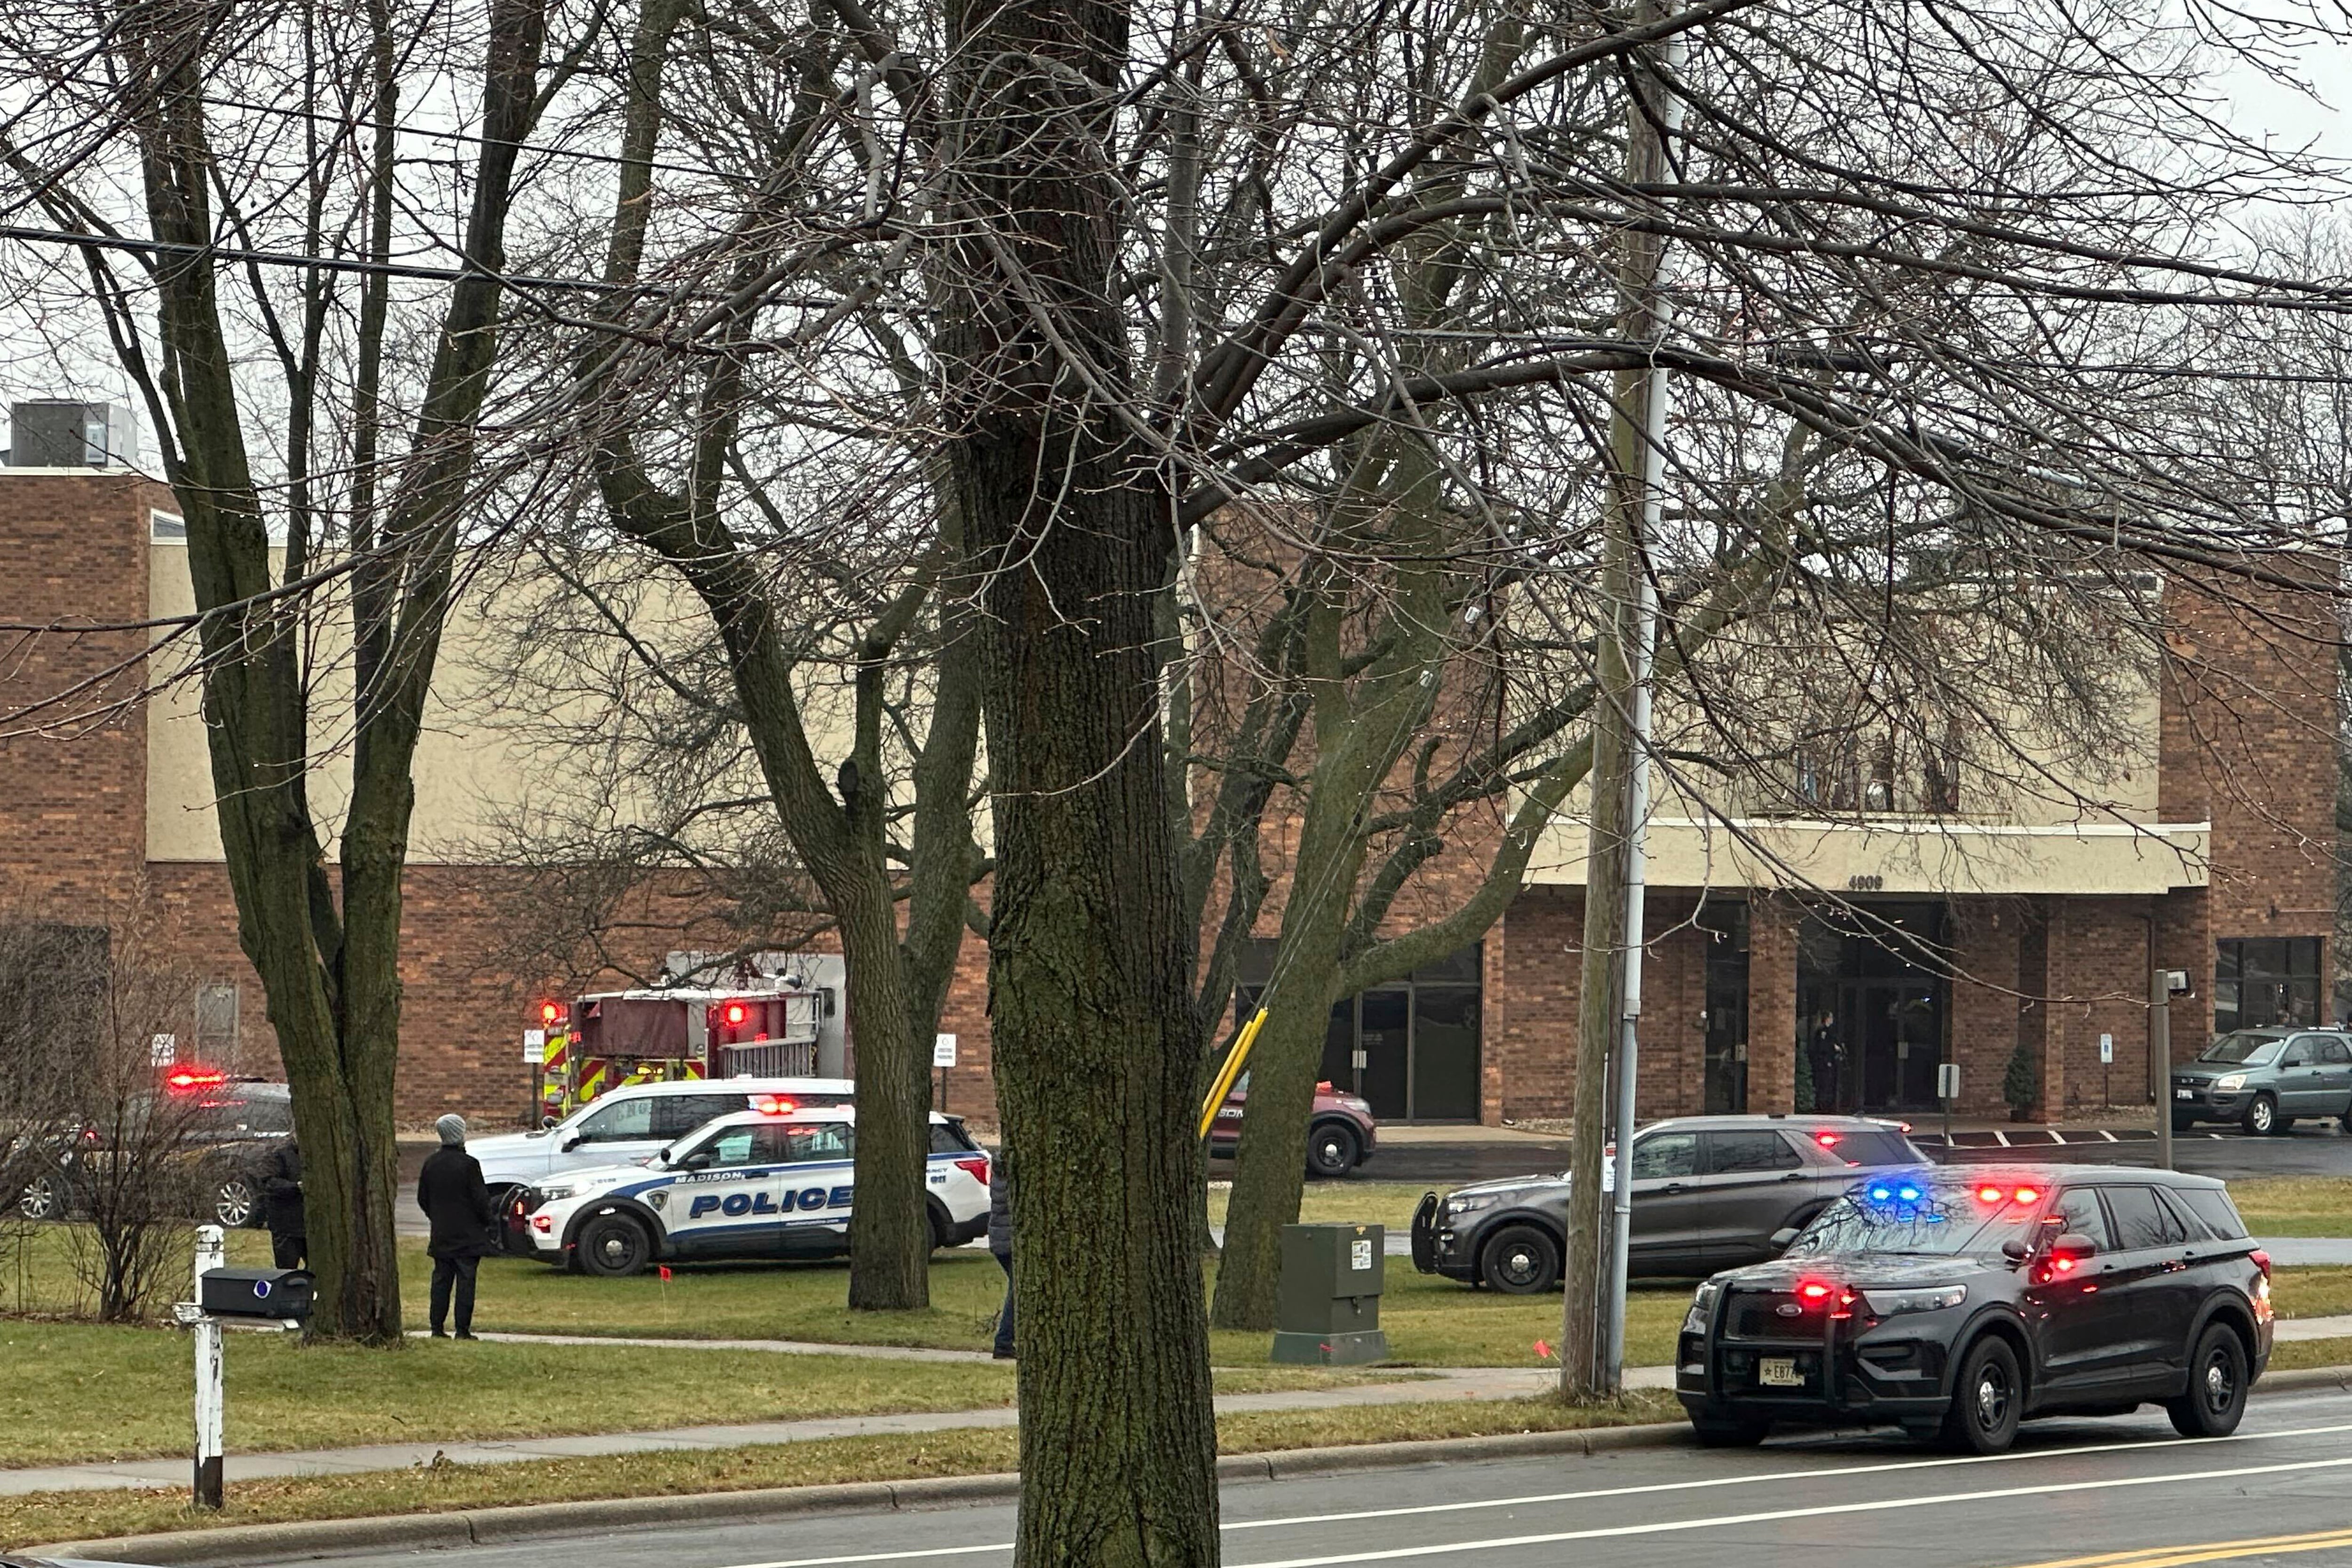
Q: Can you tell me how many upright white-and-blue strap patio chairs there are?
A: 0